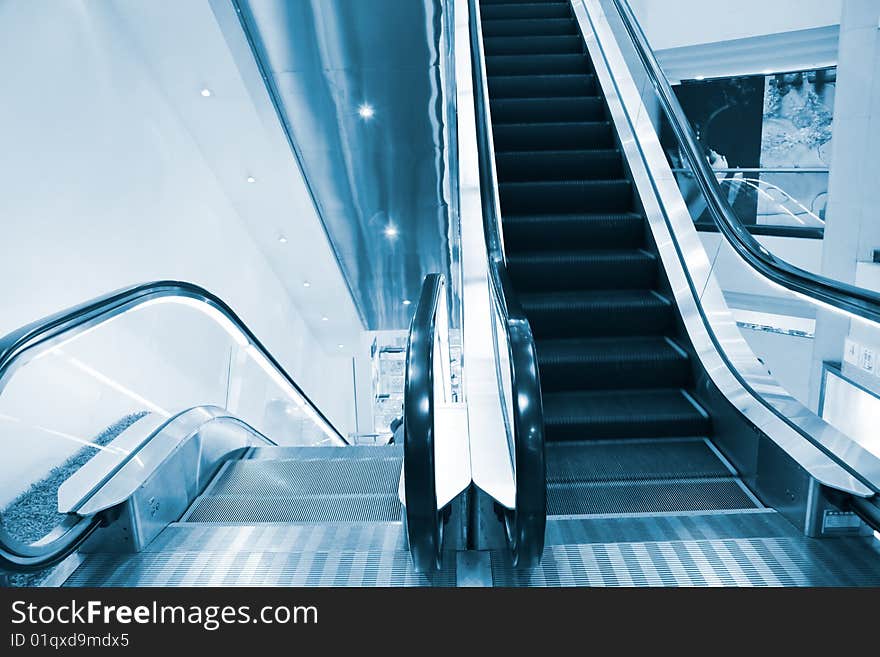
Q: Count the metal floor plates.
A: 2